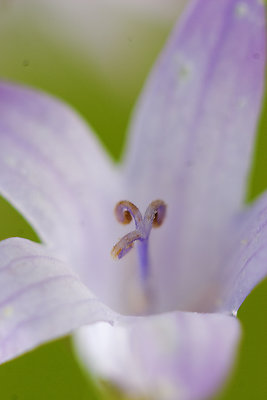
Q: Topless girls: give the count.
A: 0